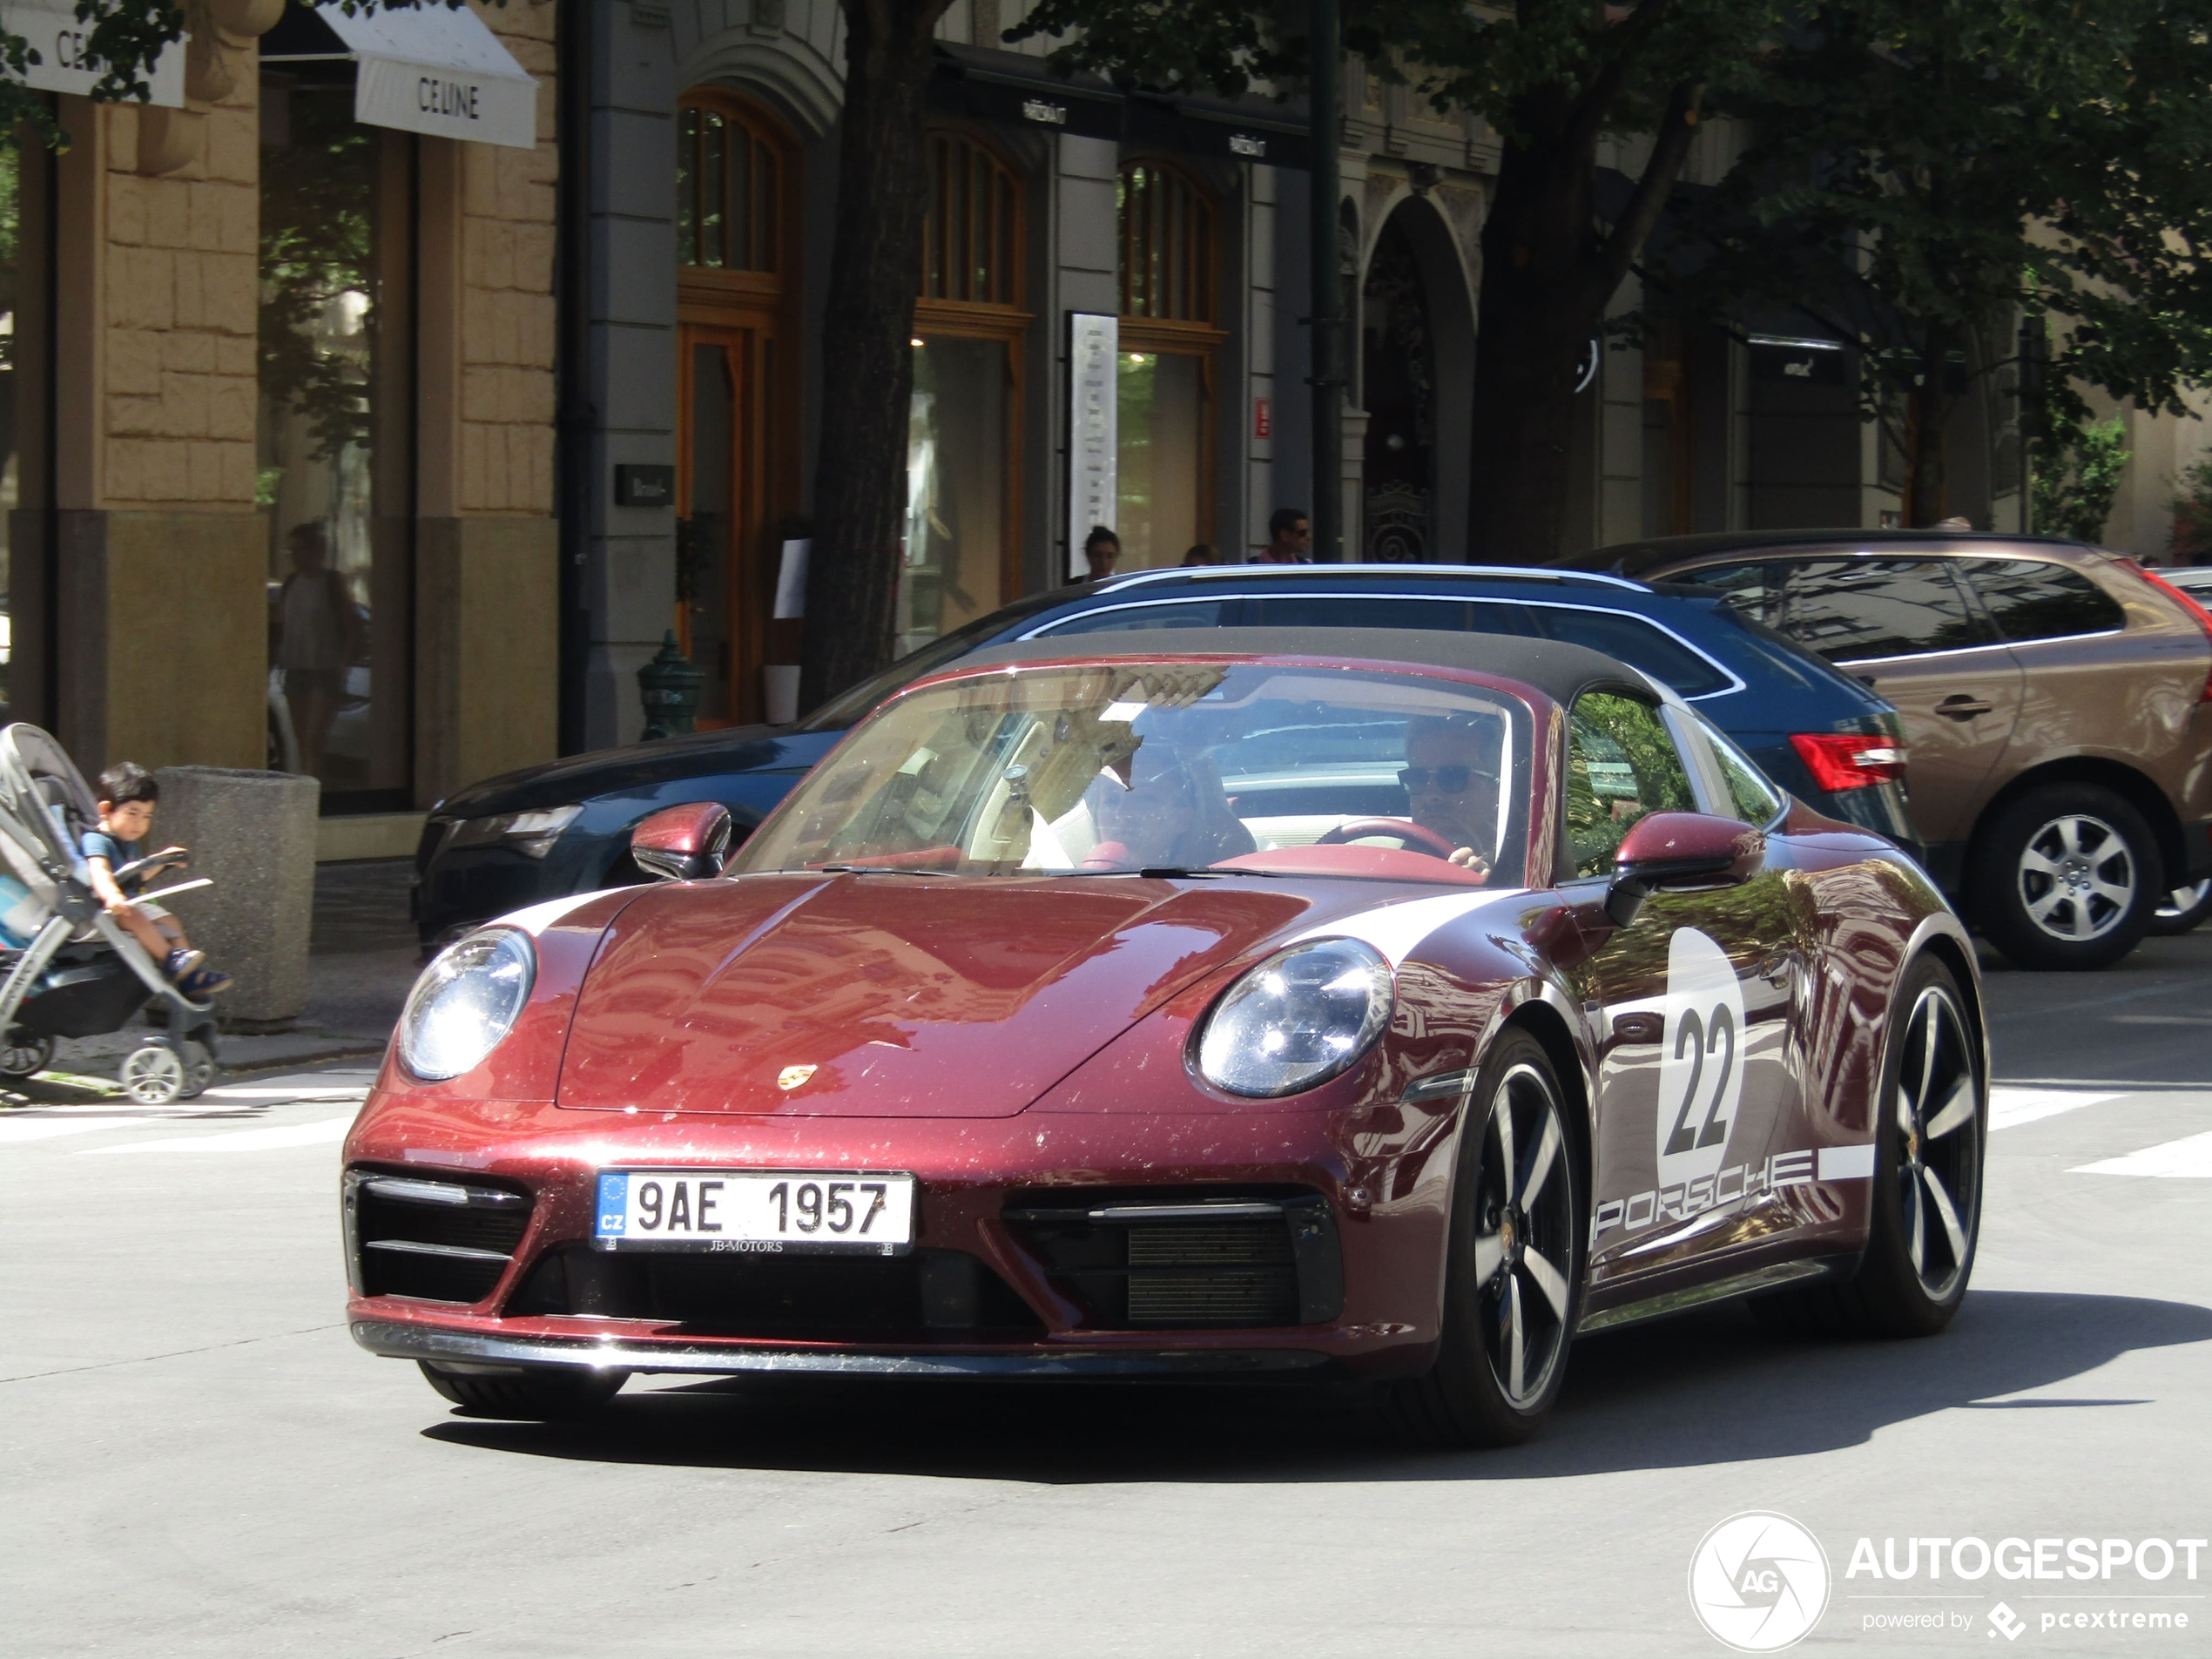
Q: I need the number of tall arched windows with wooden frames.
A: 3